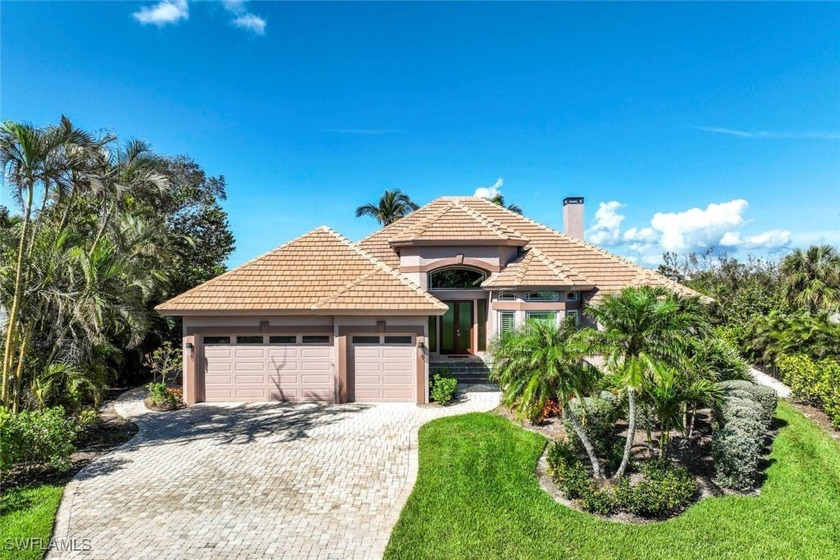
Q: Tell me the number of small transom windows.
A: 3